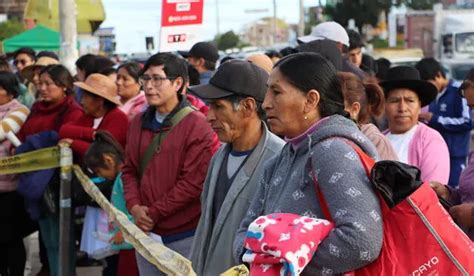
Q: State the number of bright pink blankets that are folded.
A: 1